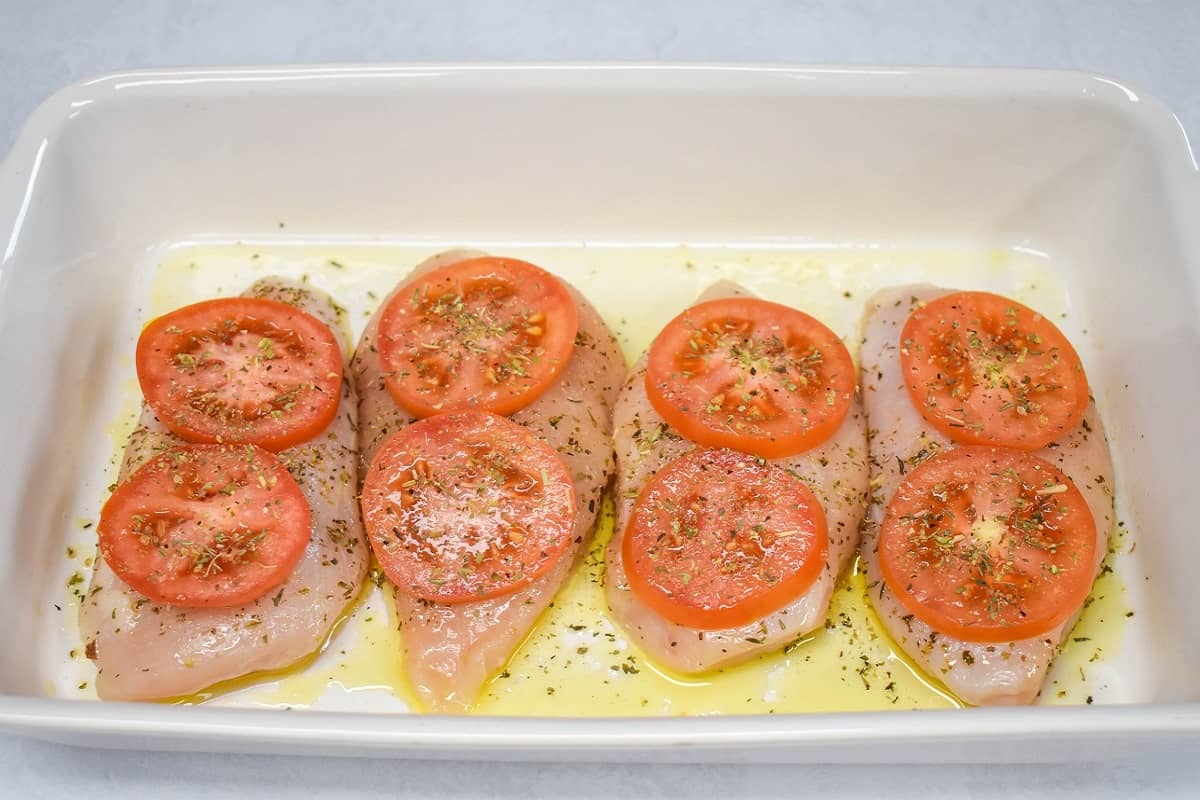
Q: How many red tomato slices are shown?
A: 8